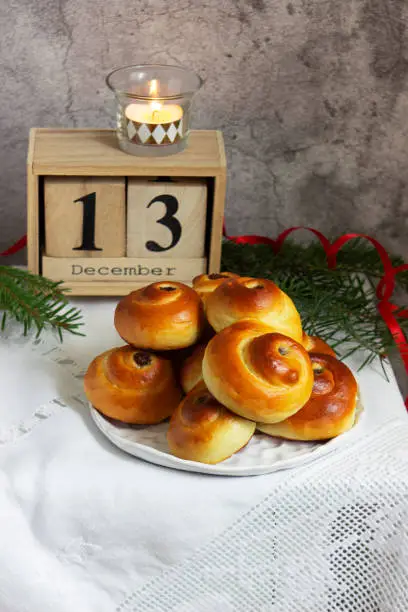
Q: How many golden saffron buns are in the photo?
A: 9